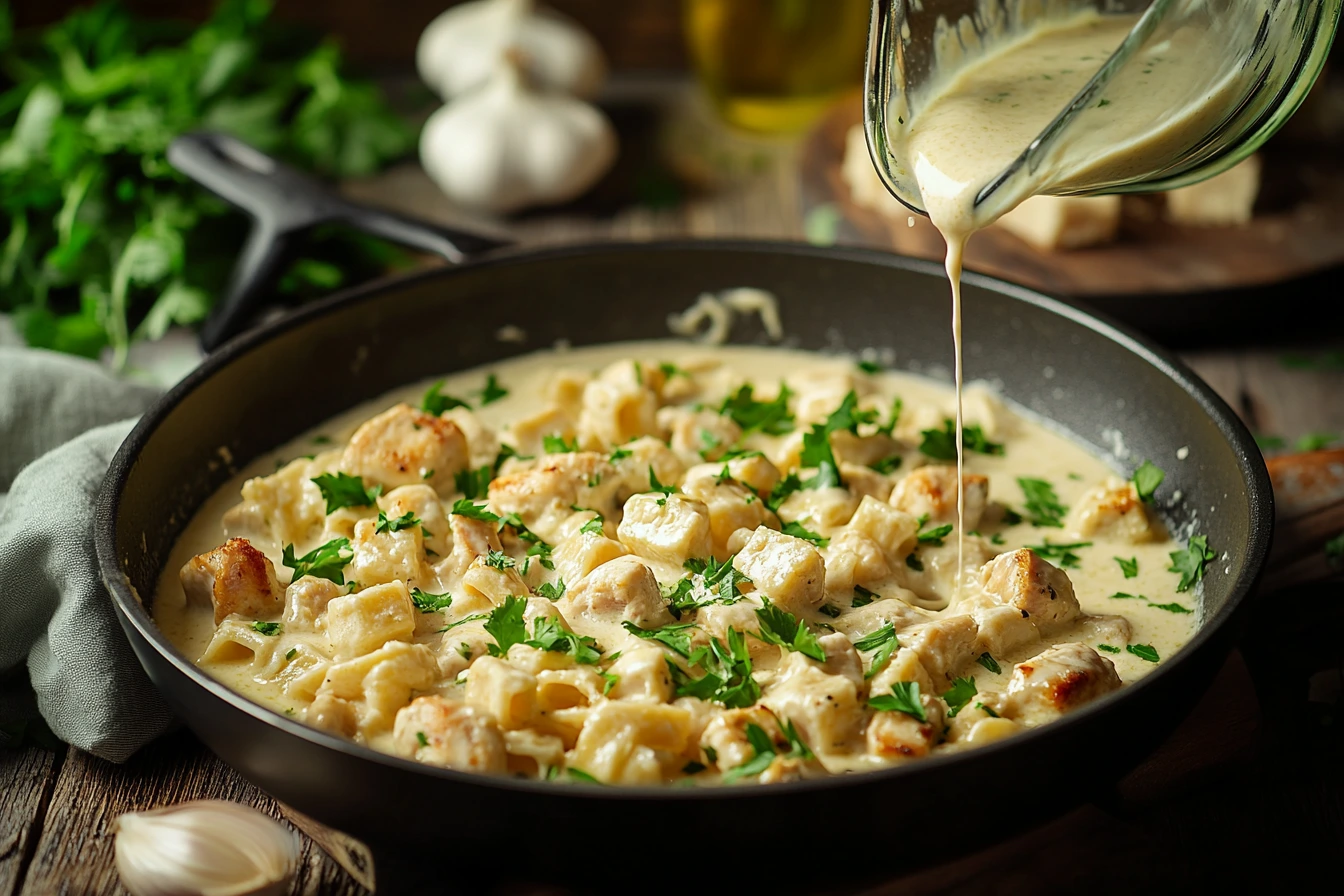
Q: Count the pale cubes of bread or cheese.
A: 3